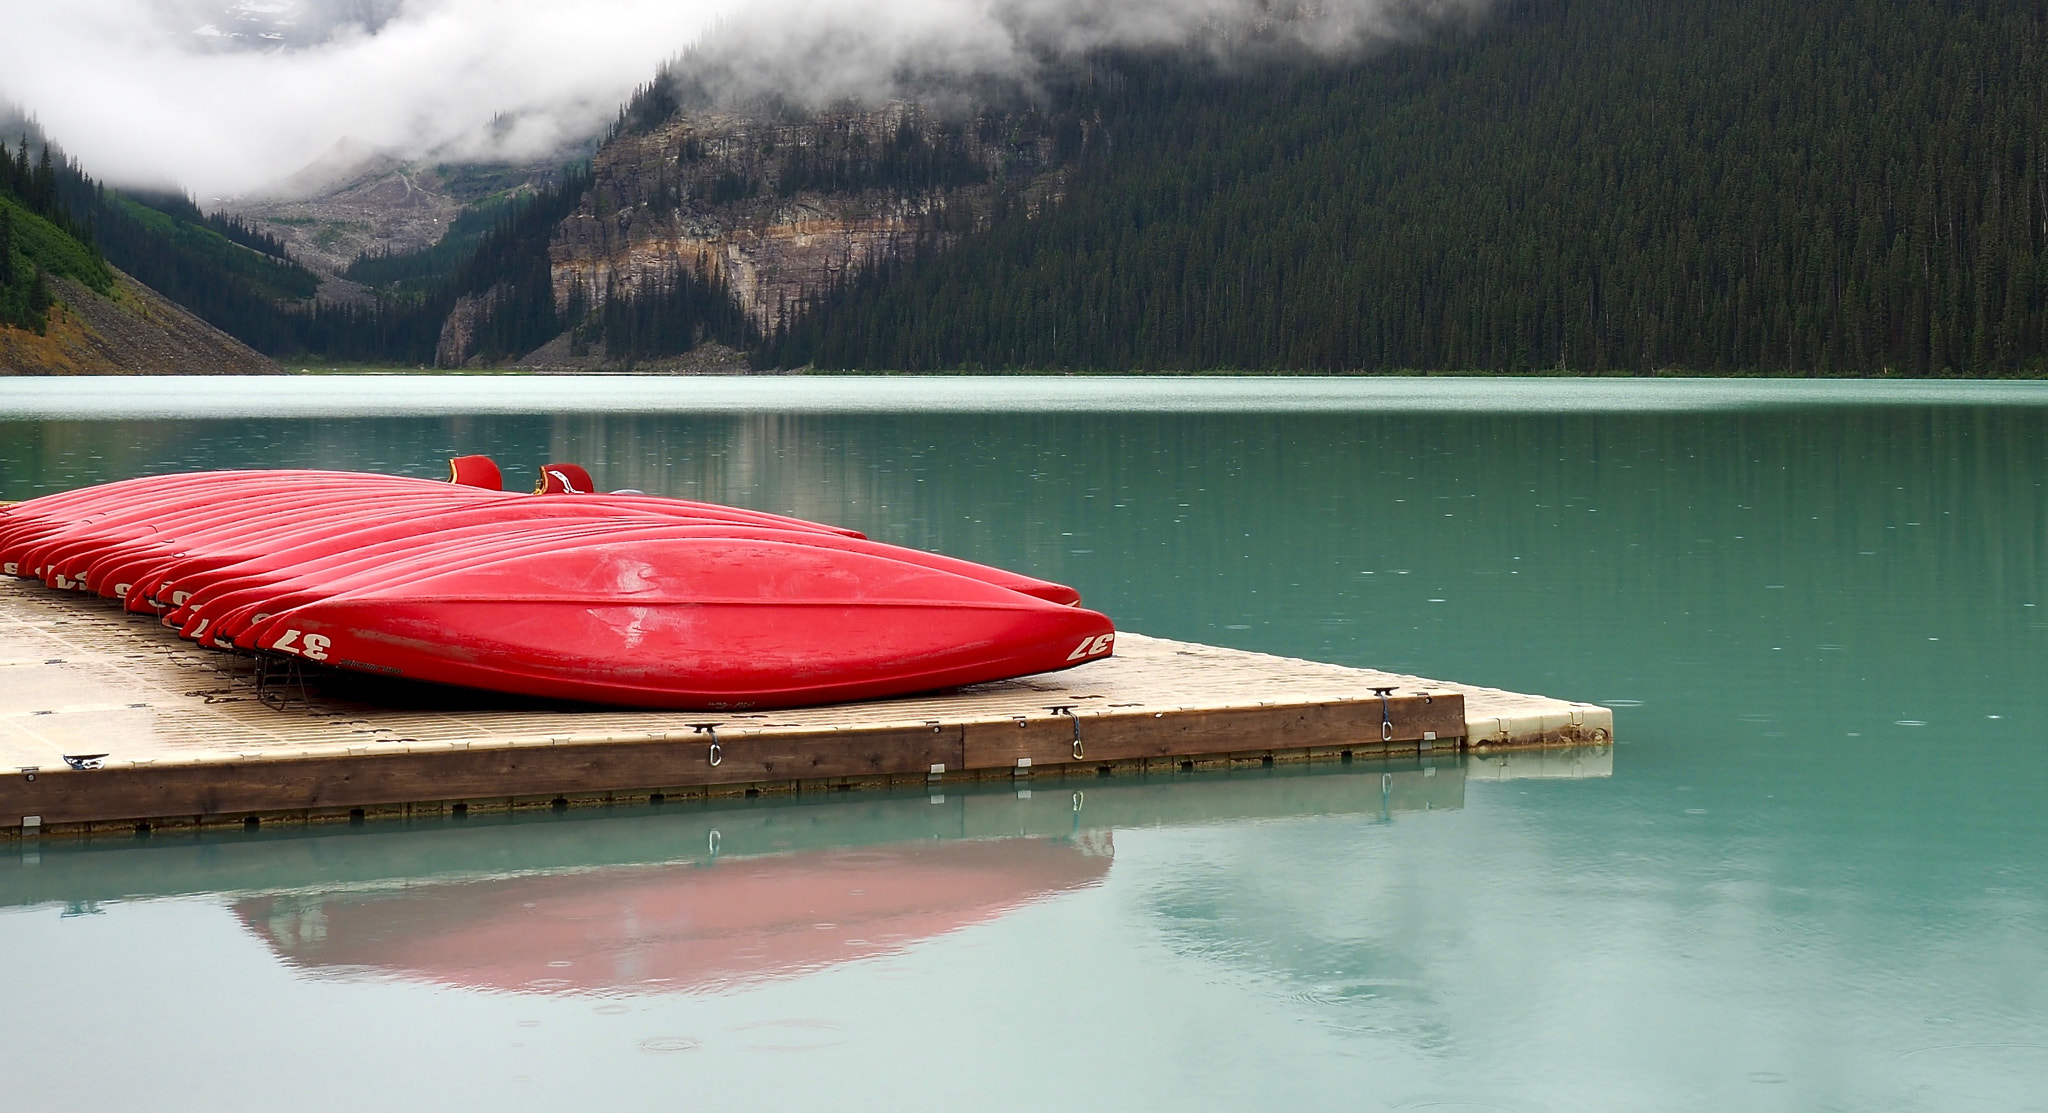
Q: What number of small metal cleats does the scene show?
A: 4